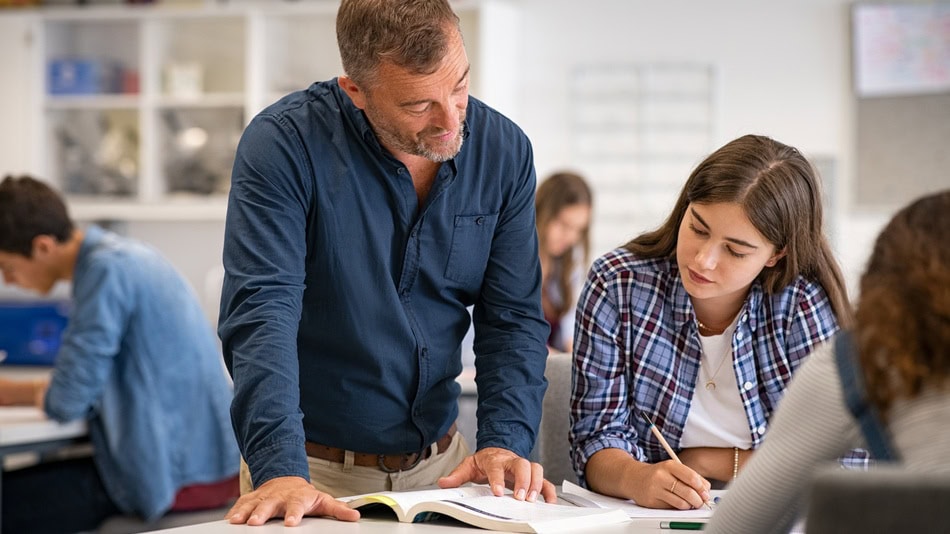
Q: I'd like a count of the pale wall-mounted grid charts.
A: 1